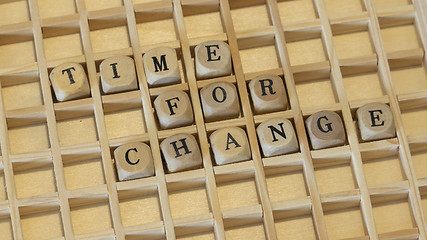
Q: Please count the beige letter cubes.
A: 13